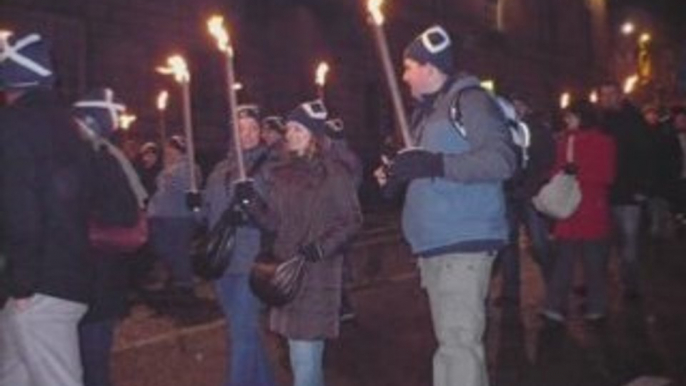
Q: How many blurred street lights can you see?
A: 2